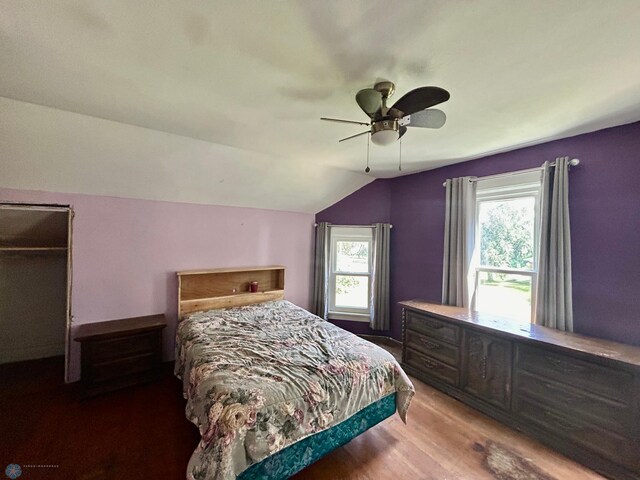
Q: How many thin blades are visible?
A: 2